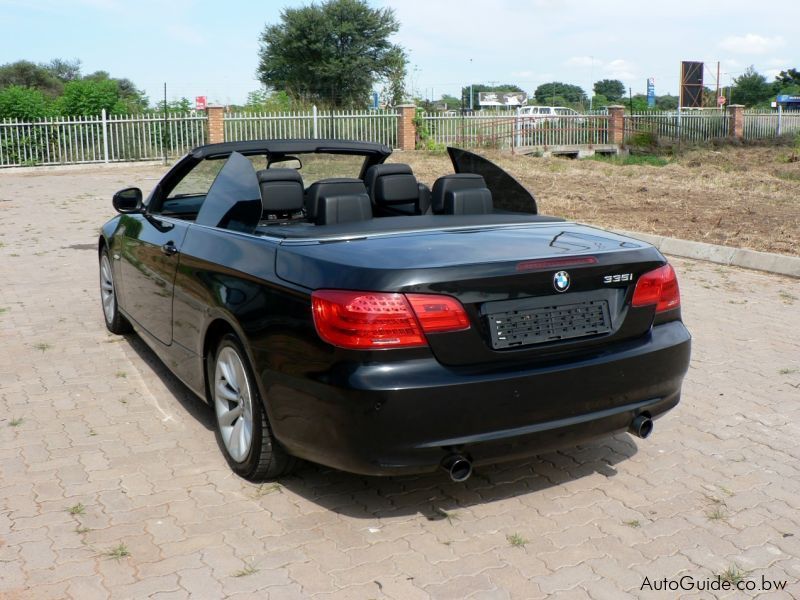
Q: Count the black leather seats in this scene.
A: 4